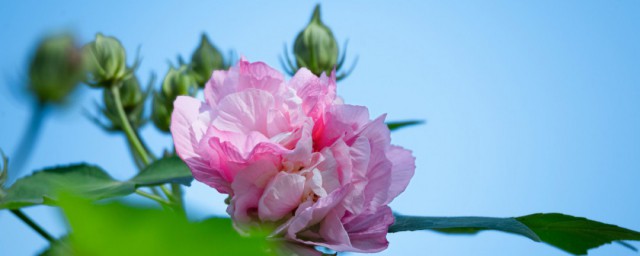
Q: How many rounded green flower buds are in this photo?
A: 7